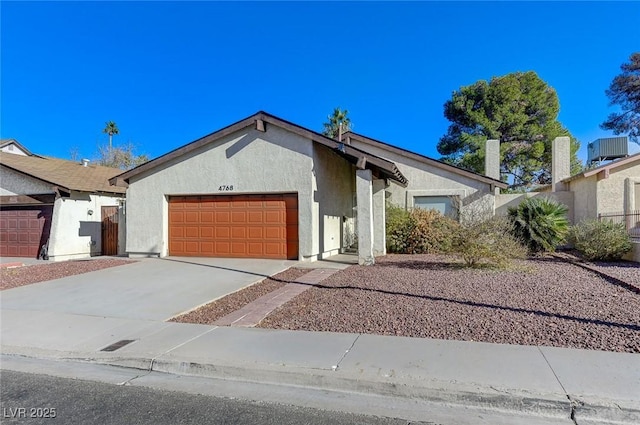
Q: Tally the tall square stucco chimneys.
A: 2